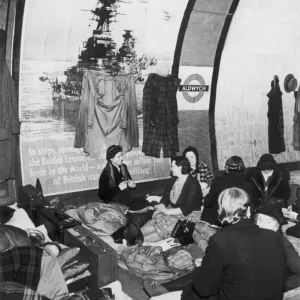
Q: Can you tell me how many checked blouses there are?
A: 1